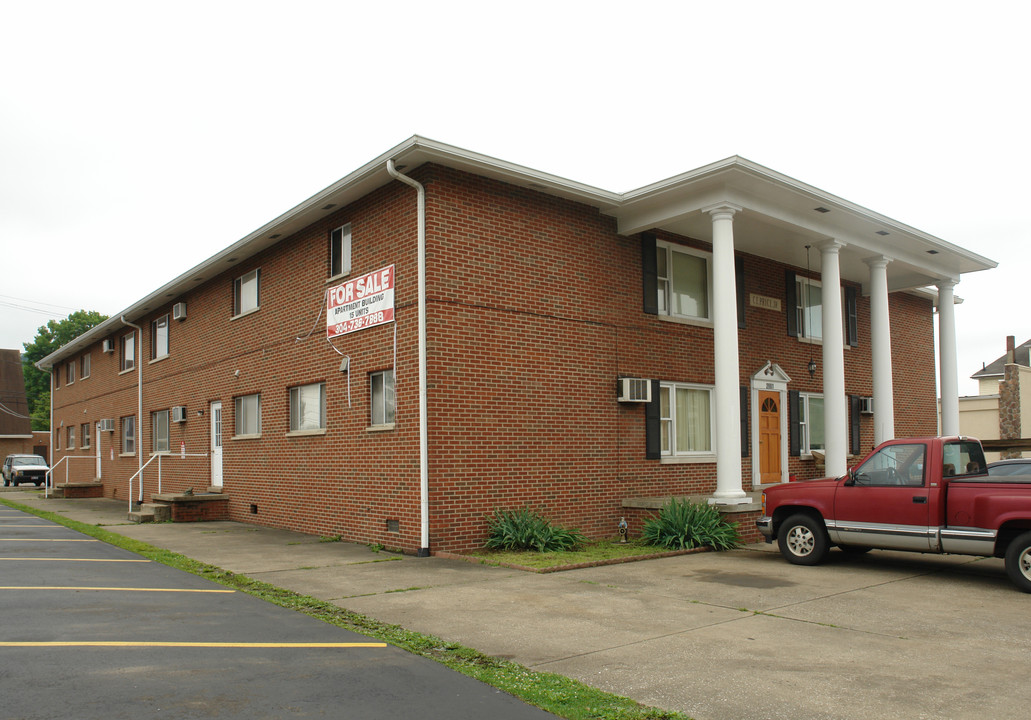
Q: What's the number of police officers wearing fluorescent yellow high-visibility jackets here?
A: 0